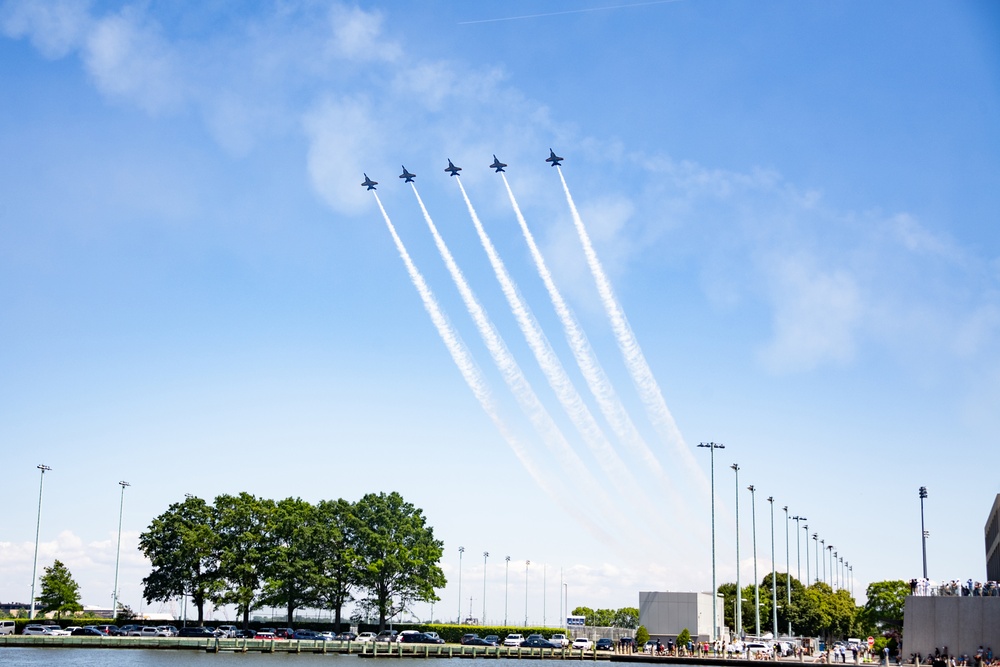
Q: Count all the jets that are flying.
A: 5